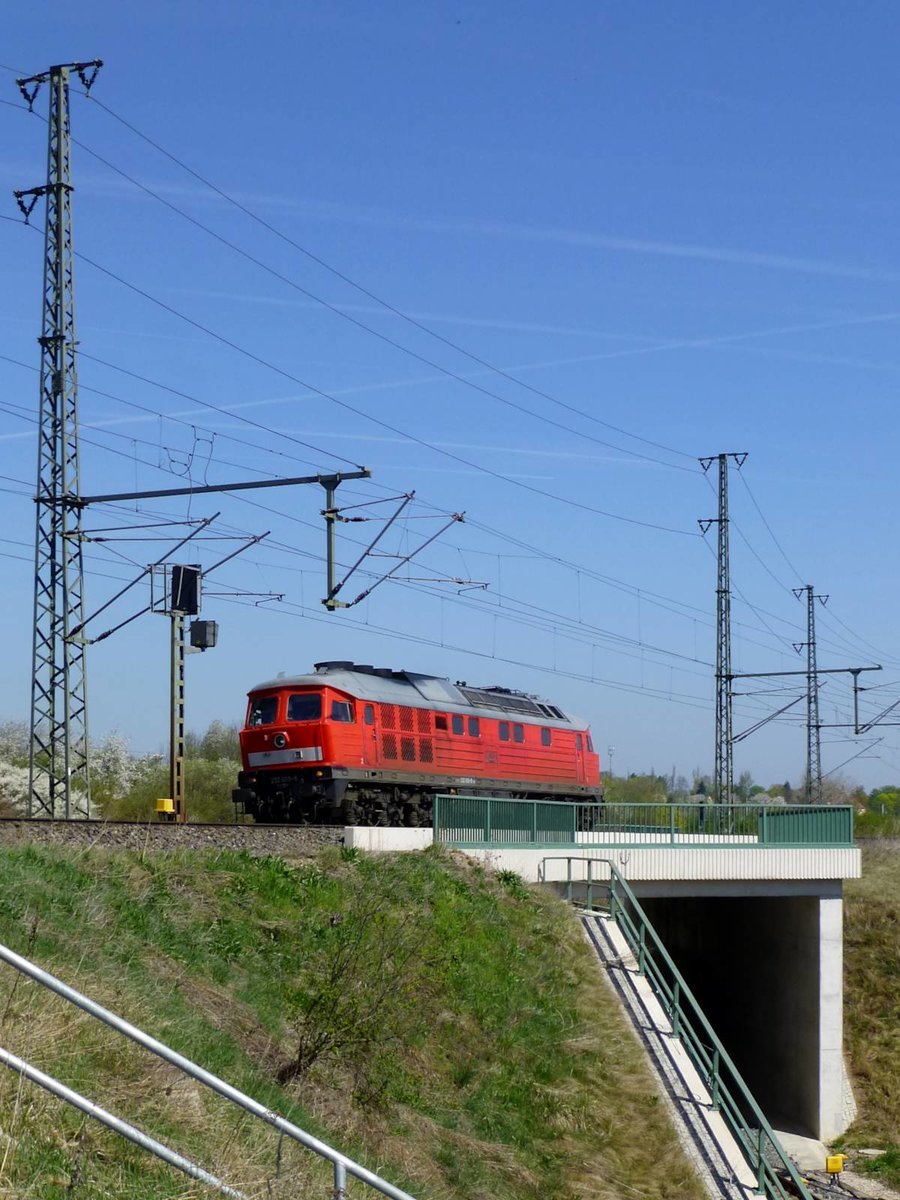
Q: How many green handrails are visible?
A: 2